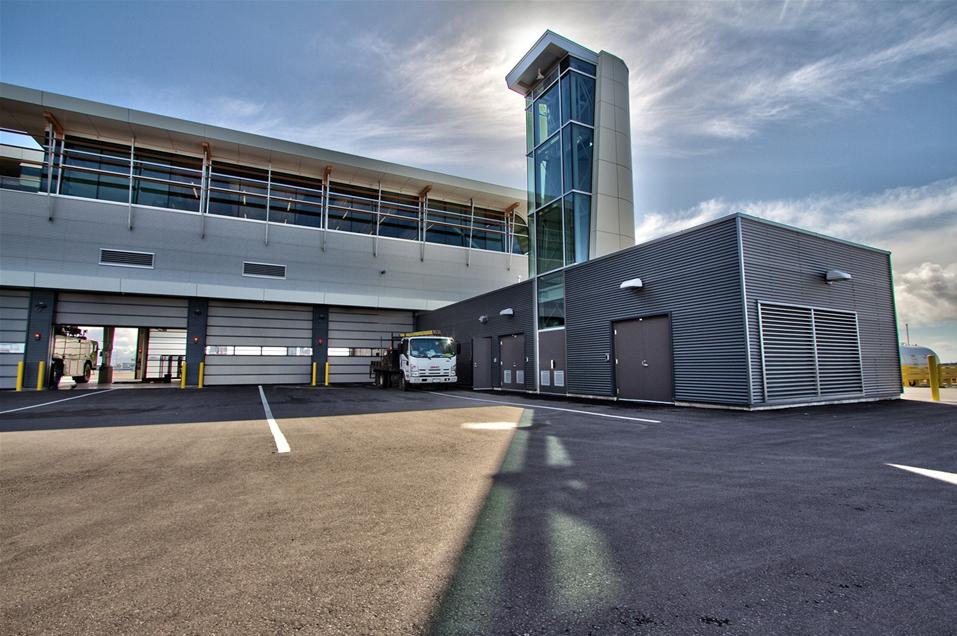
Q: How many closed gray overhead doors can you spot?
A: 3